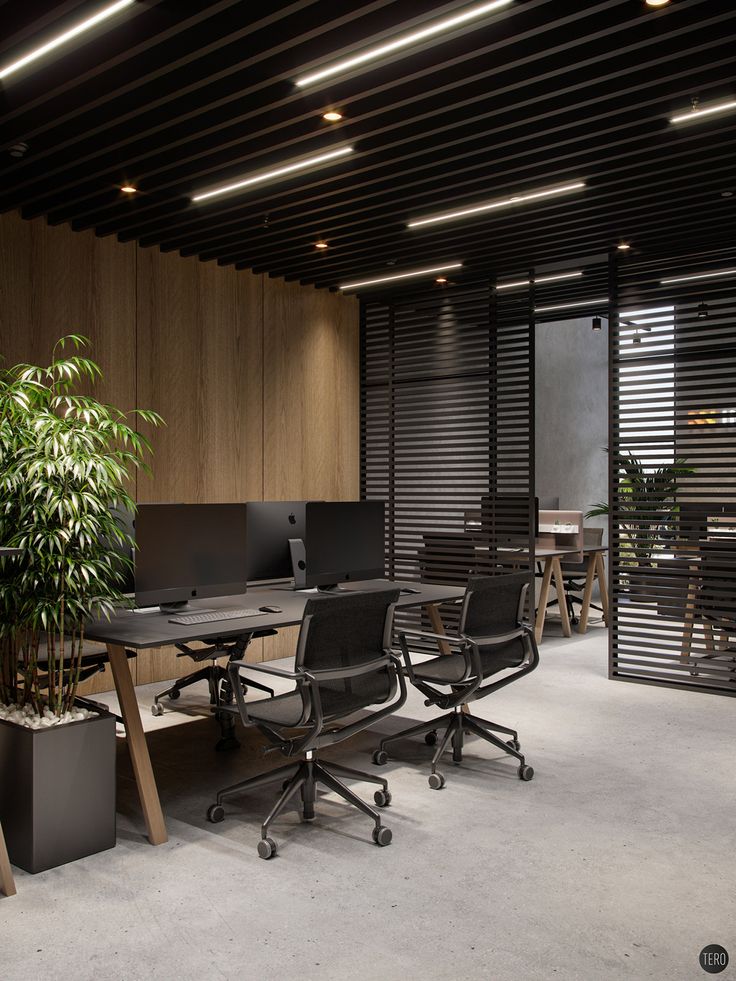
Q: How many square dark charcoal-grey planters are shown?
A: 1